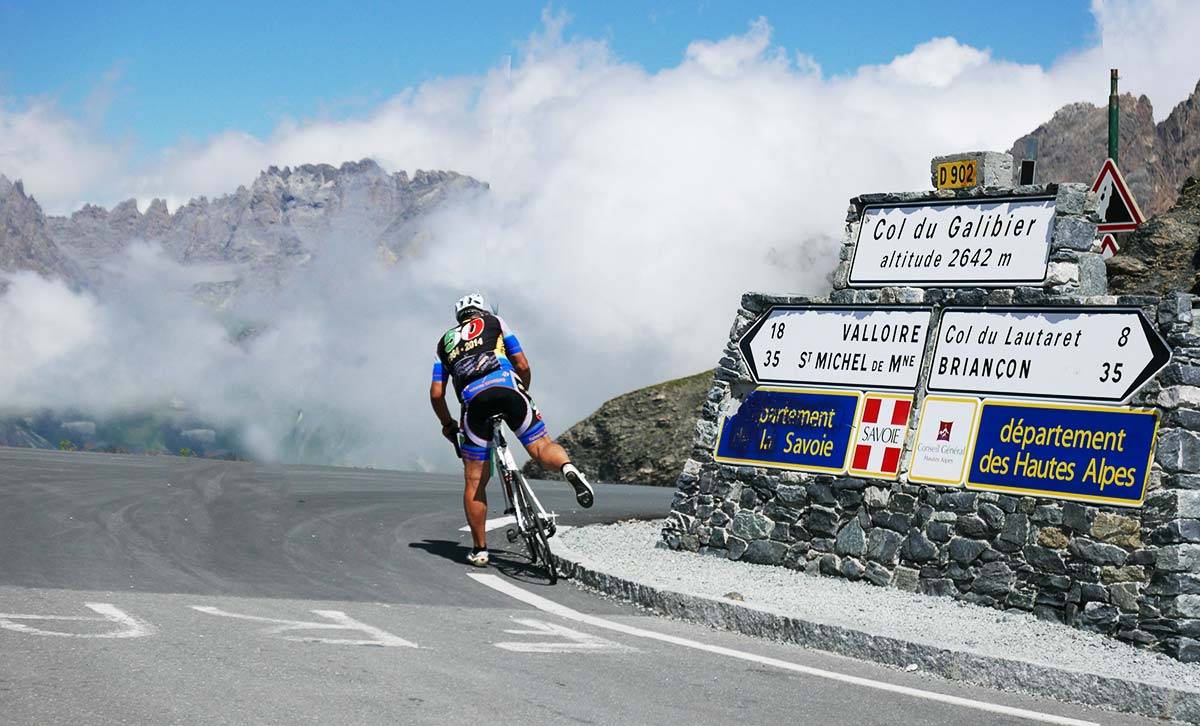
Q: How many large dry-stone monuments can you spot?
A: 1